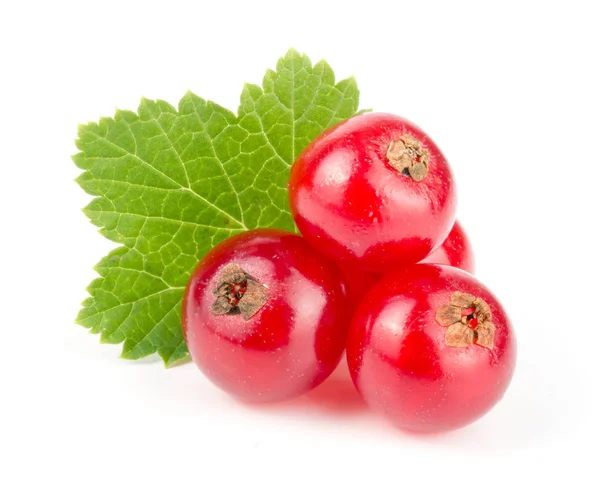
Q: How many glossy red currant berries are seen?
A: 4